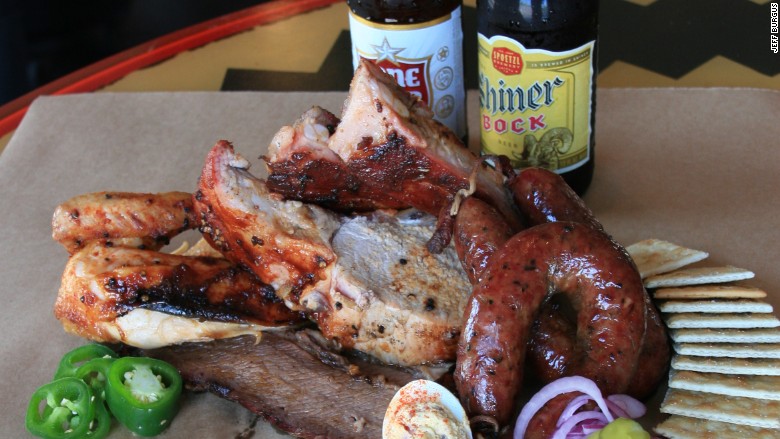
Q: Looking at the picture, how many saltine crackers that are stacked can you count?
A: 11